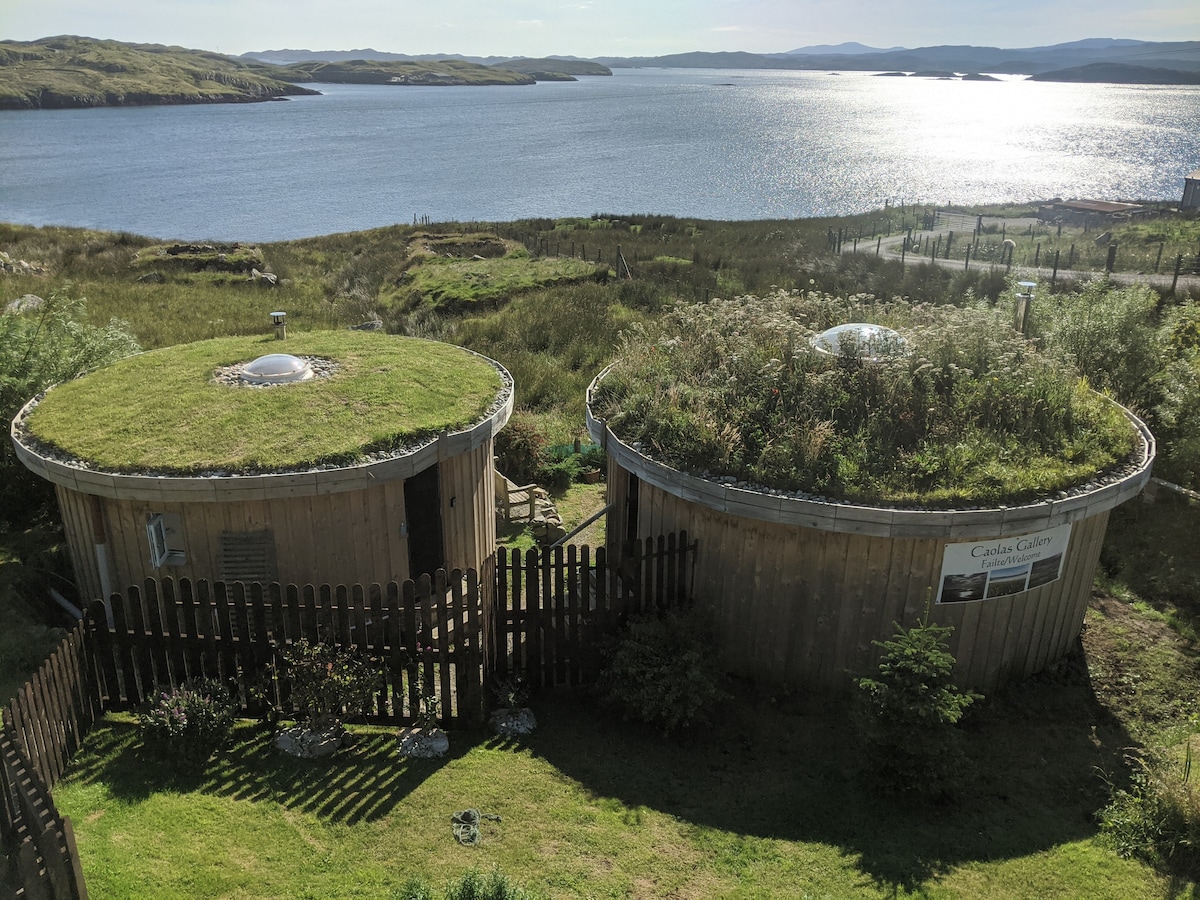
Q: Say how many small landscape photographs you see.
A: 3